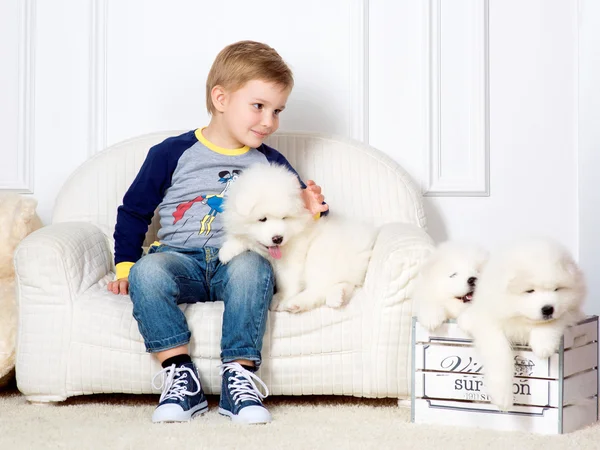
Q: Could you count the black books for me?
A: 0